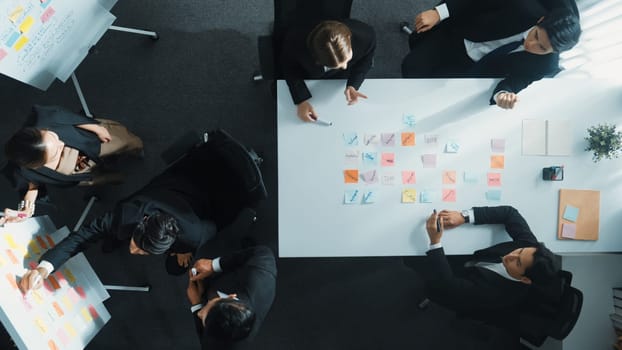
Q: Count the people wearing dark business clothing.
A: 6